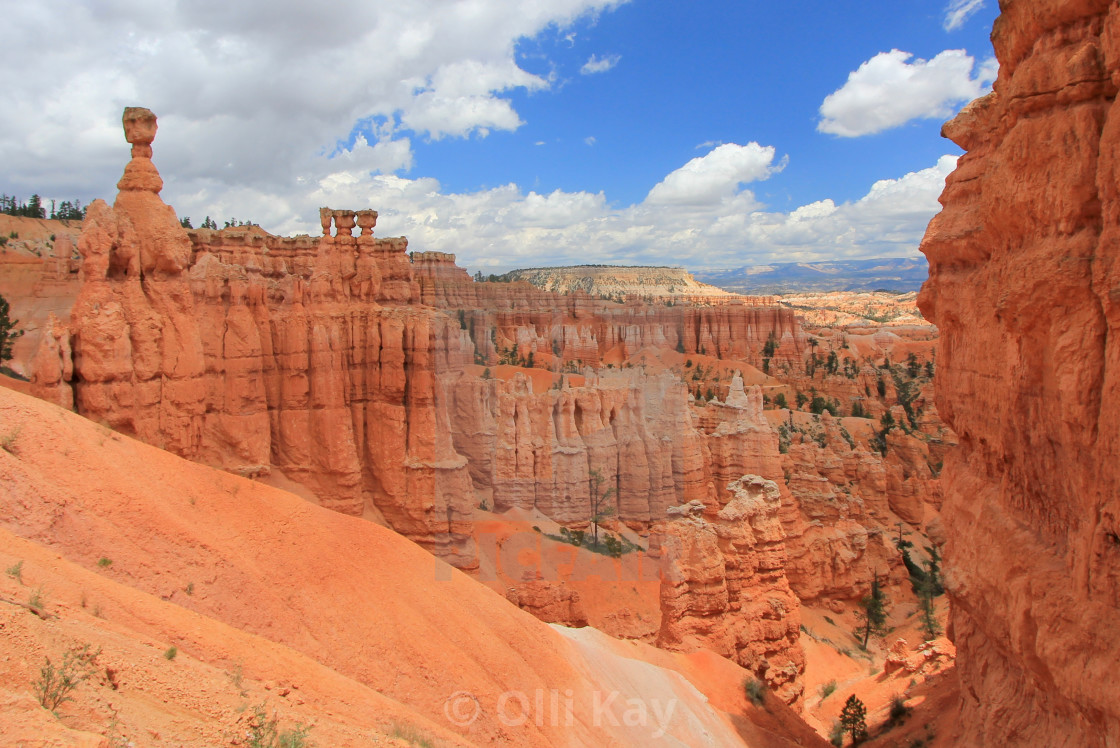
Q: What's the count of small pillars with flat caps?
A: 3